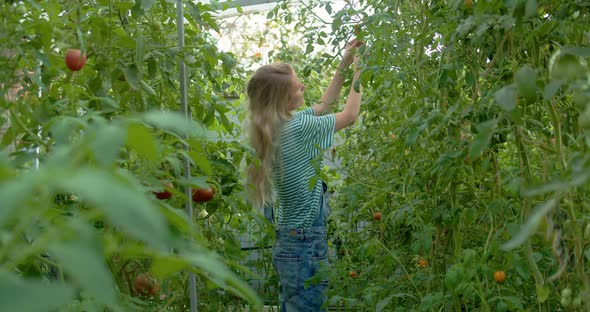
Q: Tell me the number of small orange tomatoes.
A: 4